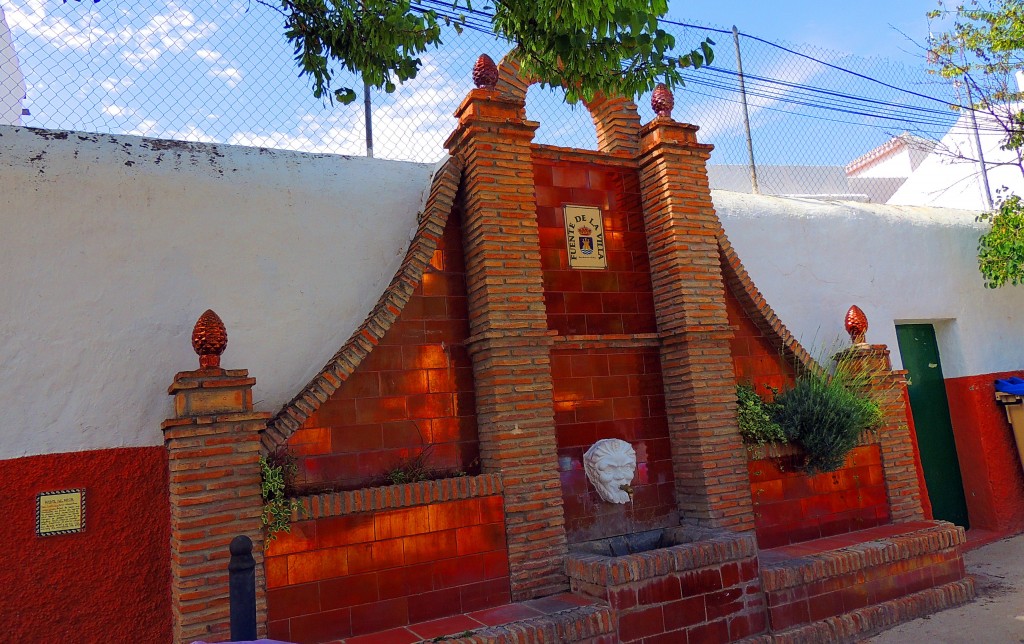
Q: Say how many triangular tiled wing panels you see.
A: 2